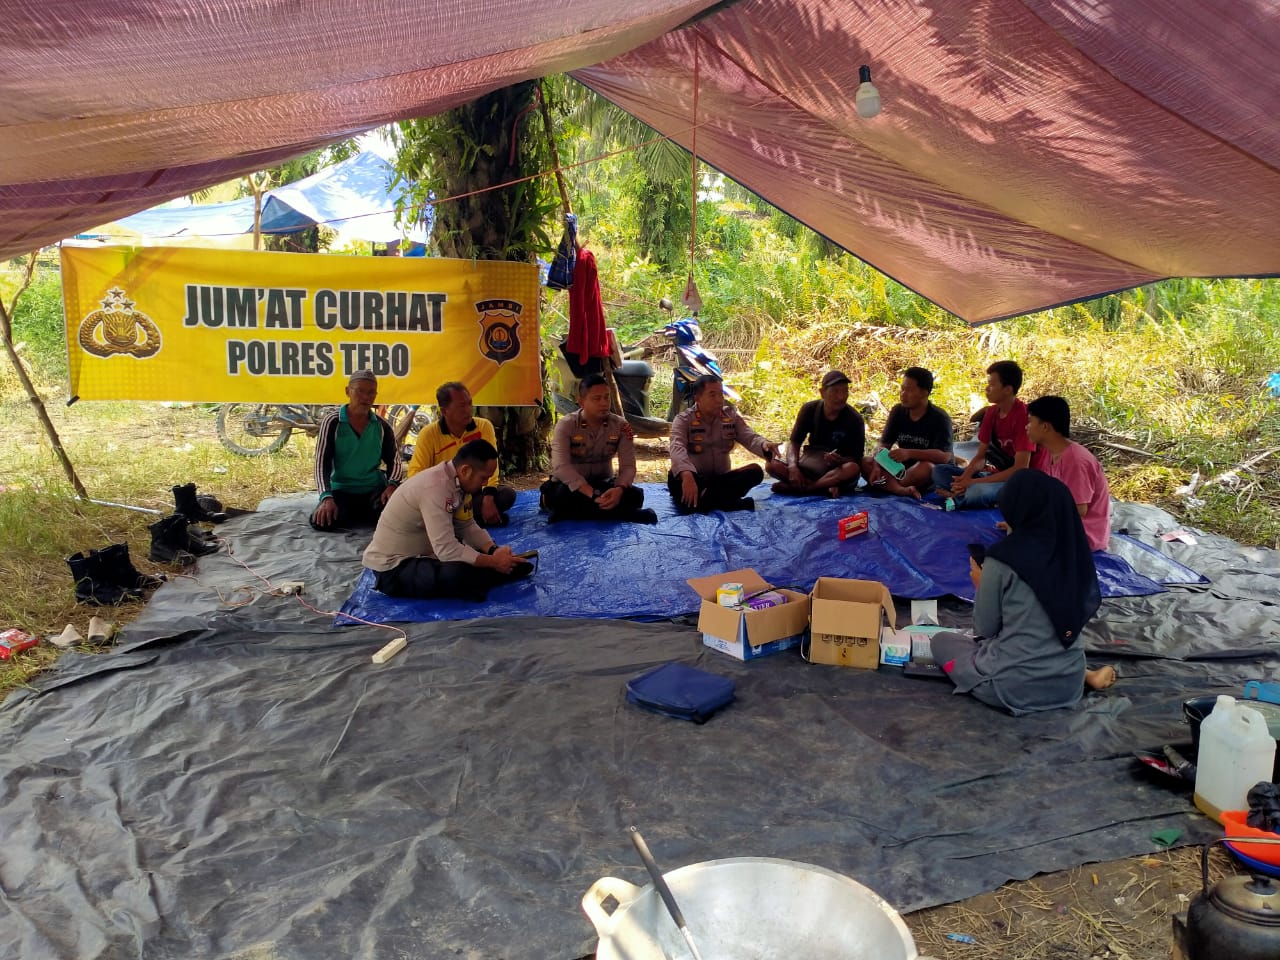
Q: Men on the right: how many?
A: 4